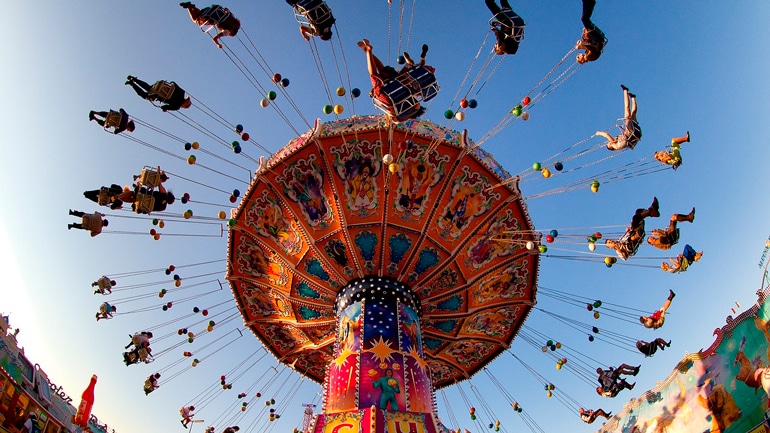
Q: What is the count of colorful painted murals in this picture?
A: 14